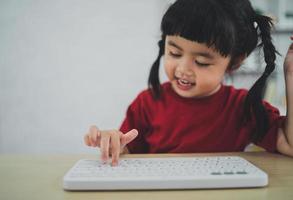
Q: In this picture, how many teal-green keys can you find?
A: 3